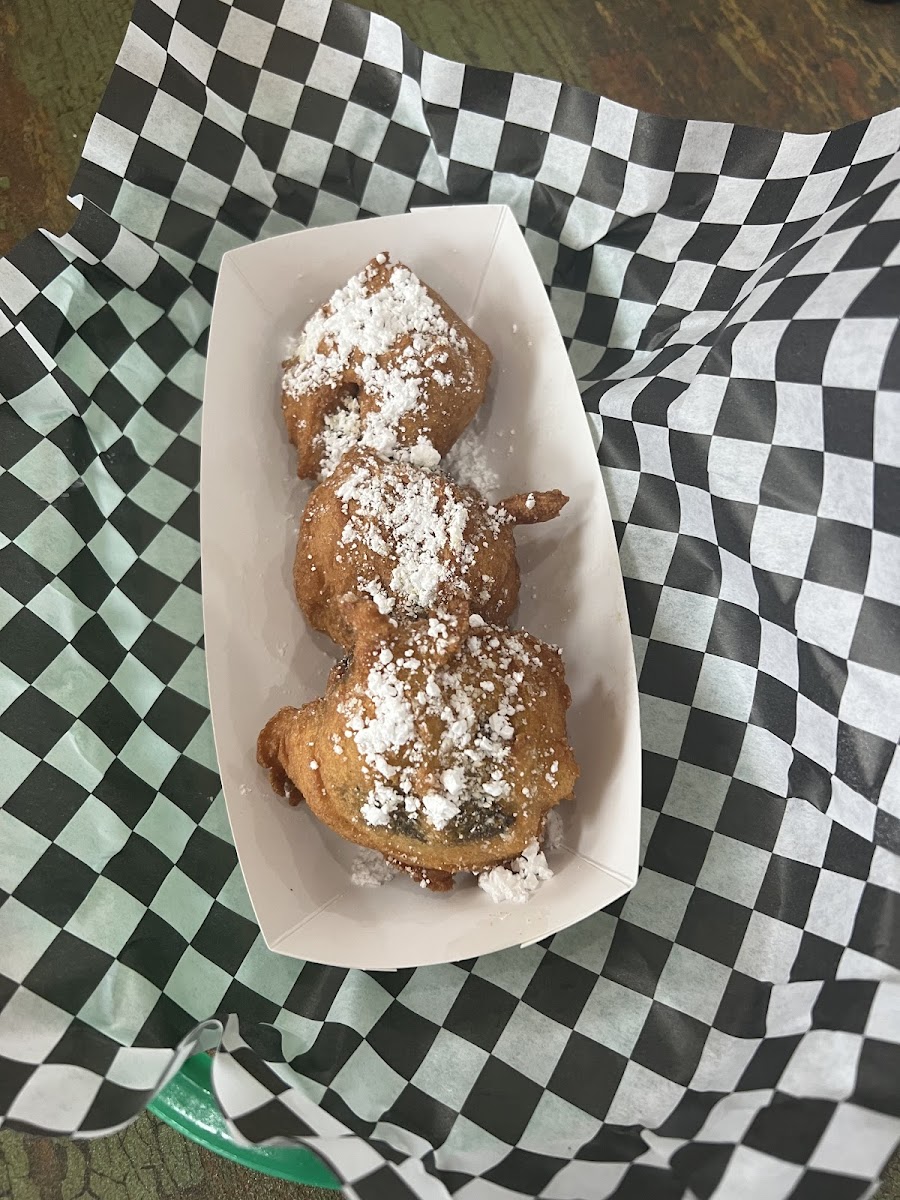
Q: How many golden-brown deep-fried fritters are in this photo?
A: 3